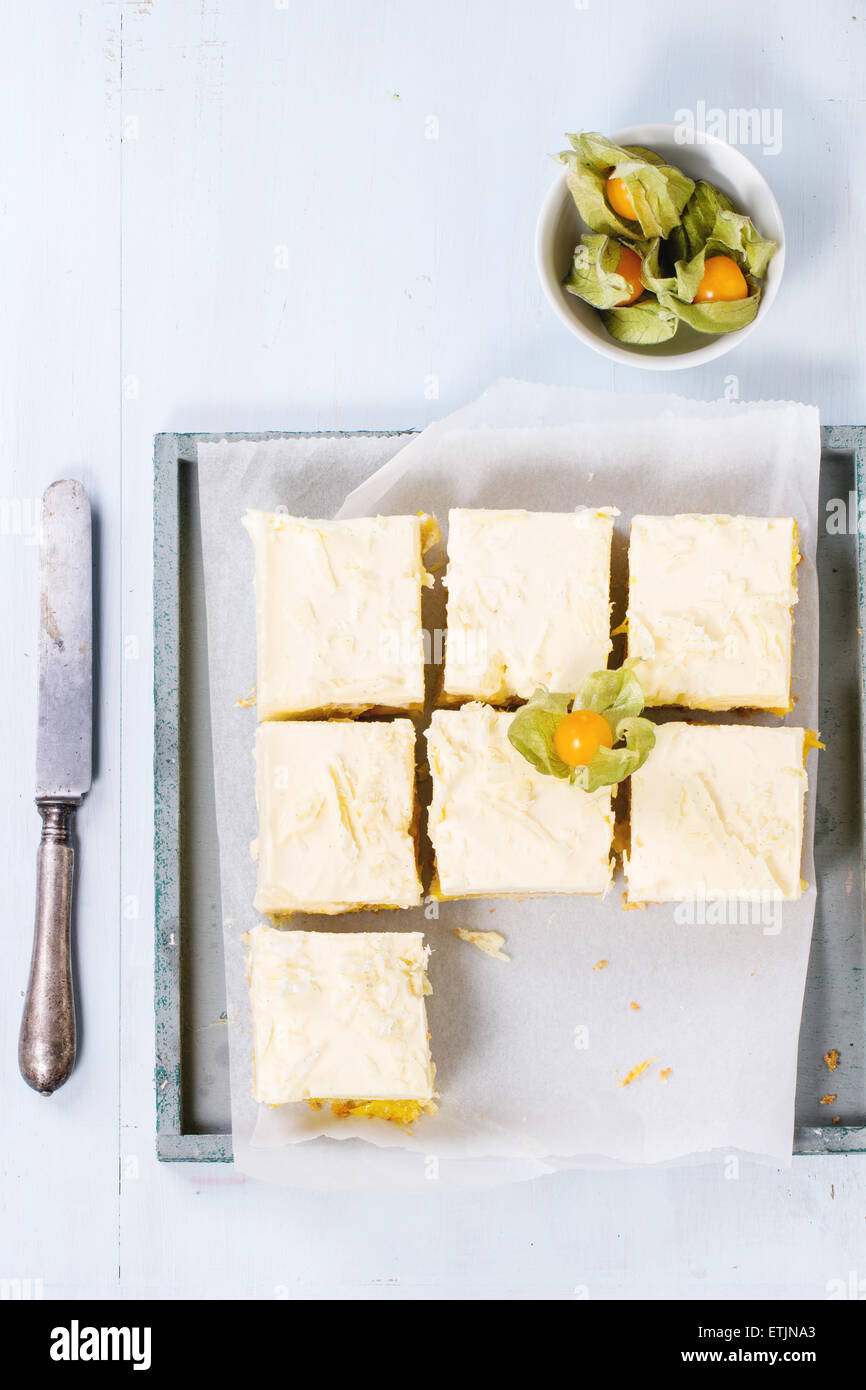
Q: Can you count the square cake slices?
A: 7